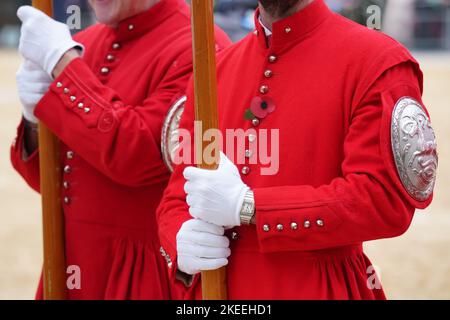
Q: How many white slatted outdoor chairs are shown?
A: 0